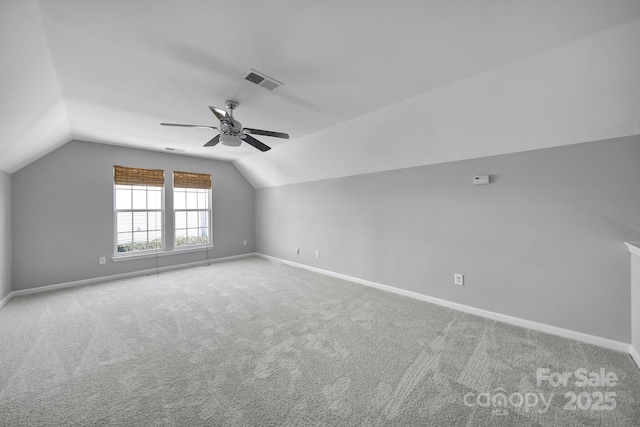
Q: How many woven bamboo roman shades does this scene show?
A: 2